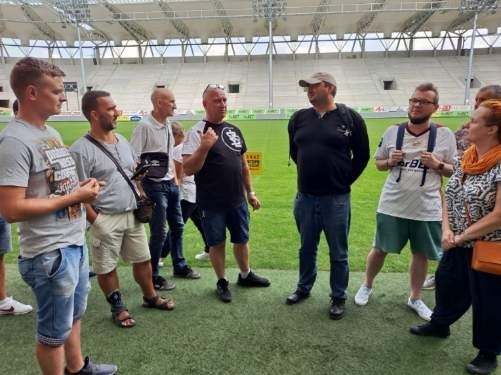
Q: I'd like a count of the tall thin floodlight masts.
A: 3